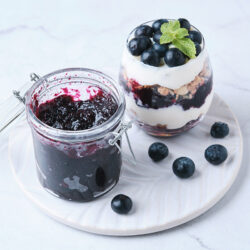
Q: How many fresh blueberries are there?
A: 15